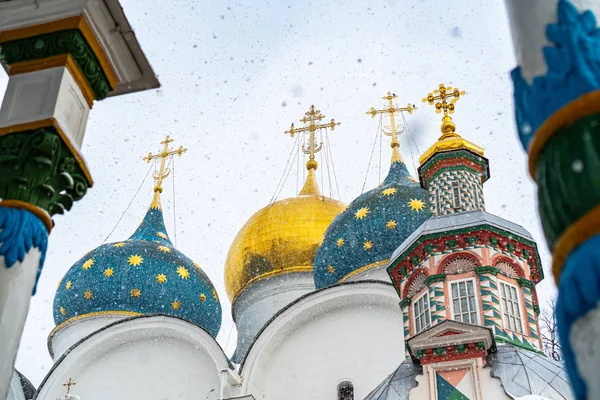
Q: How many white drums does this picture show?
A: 3